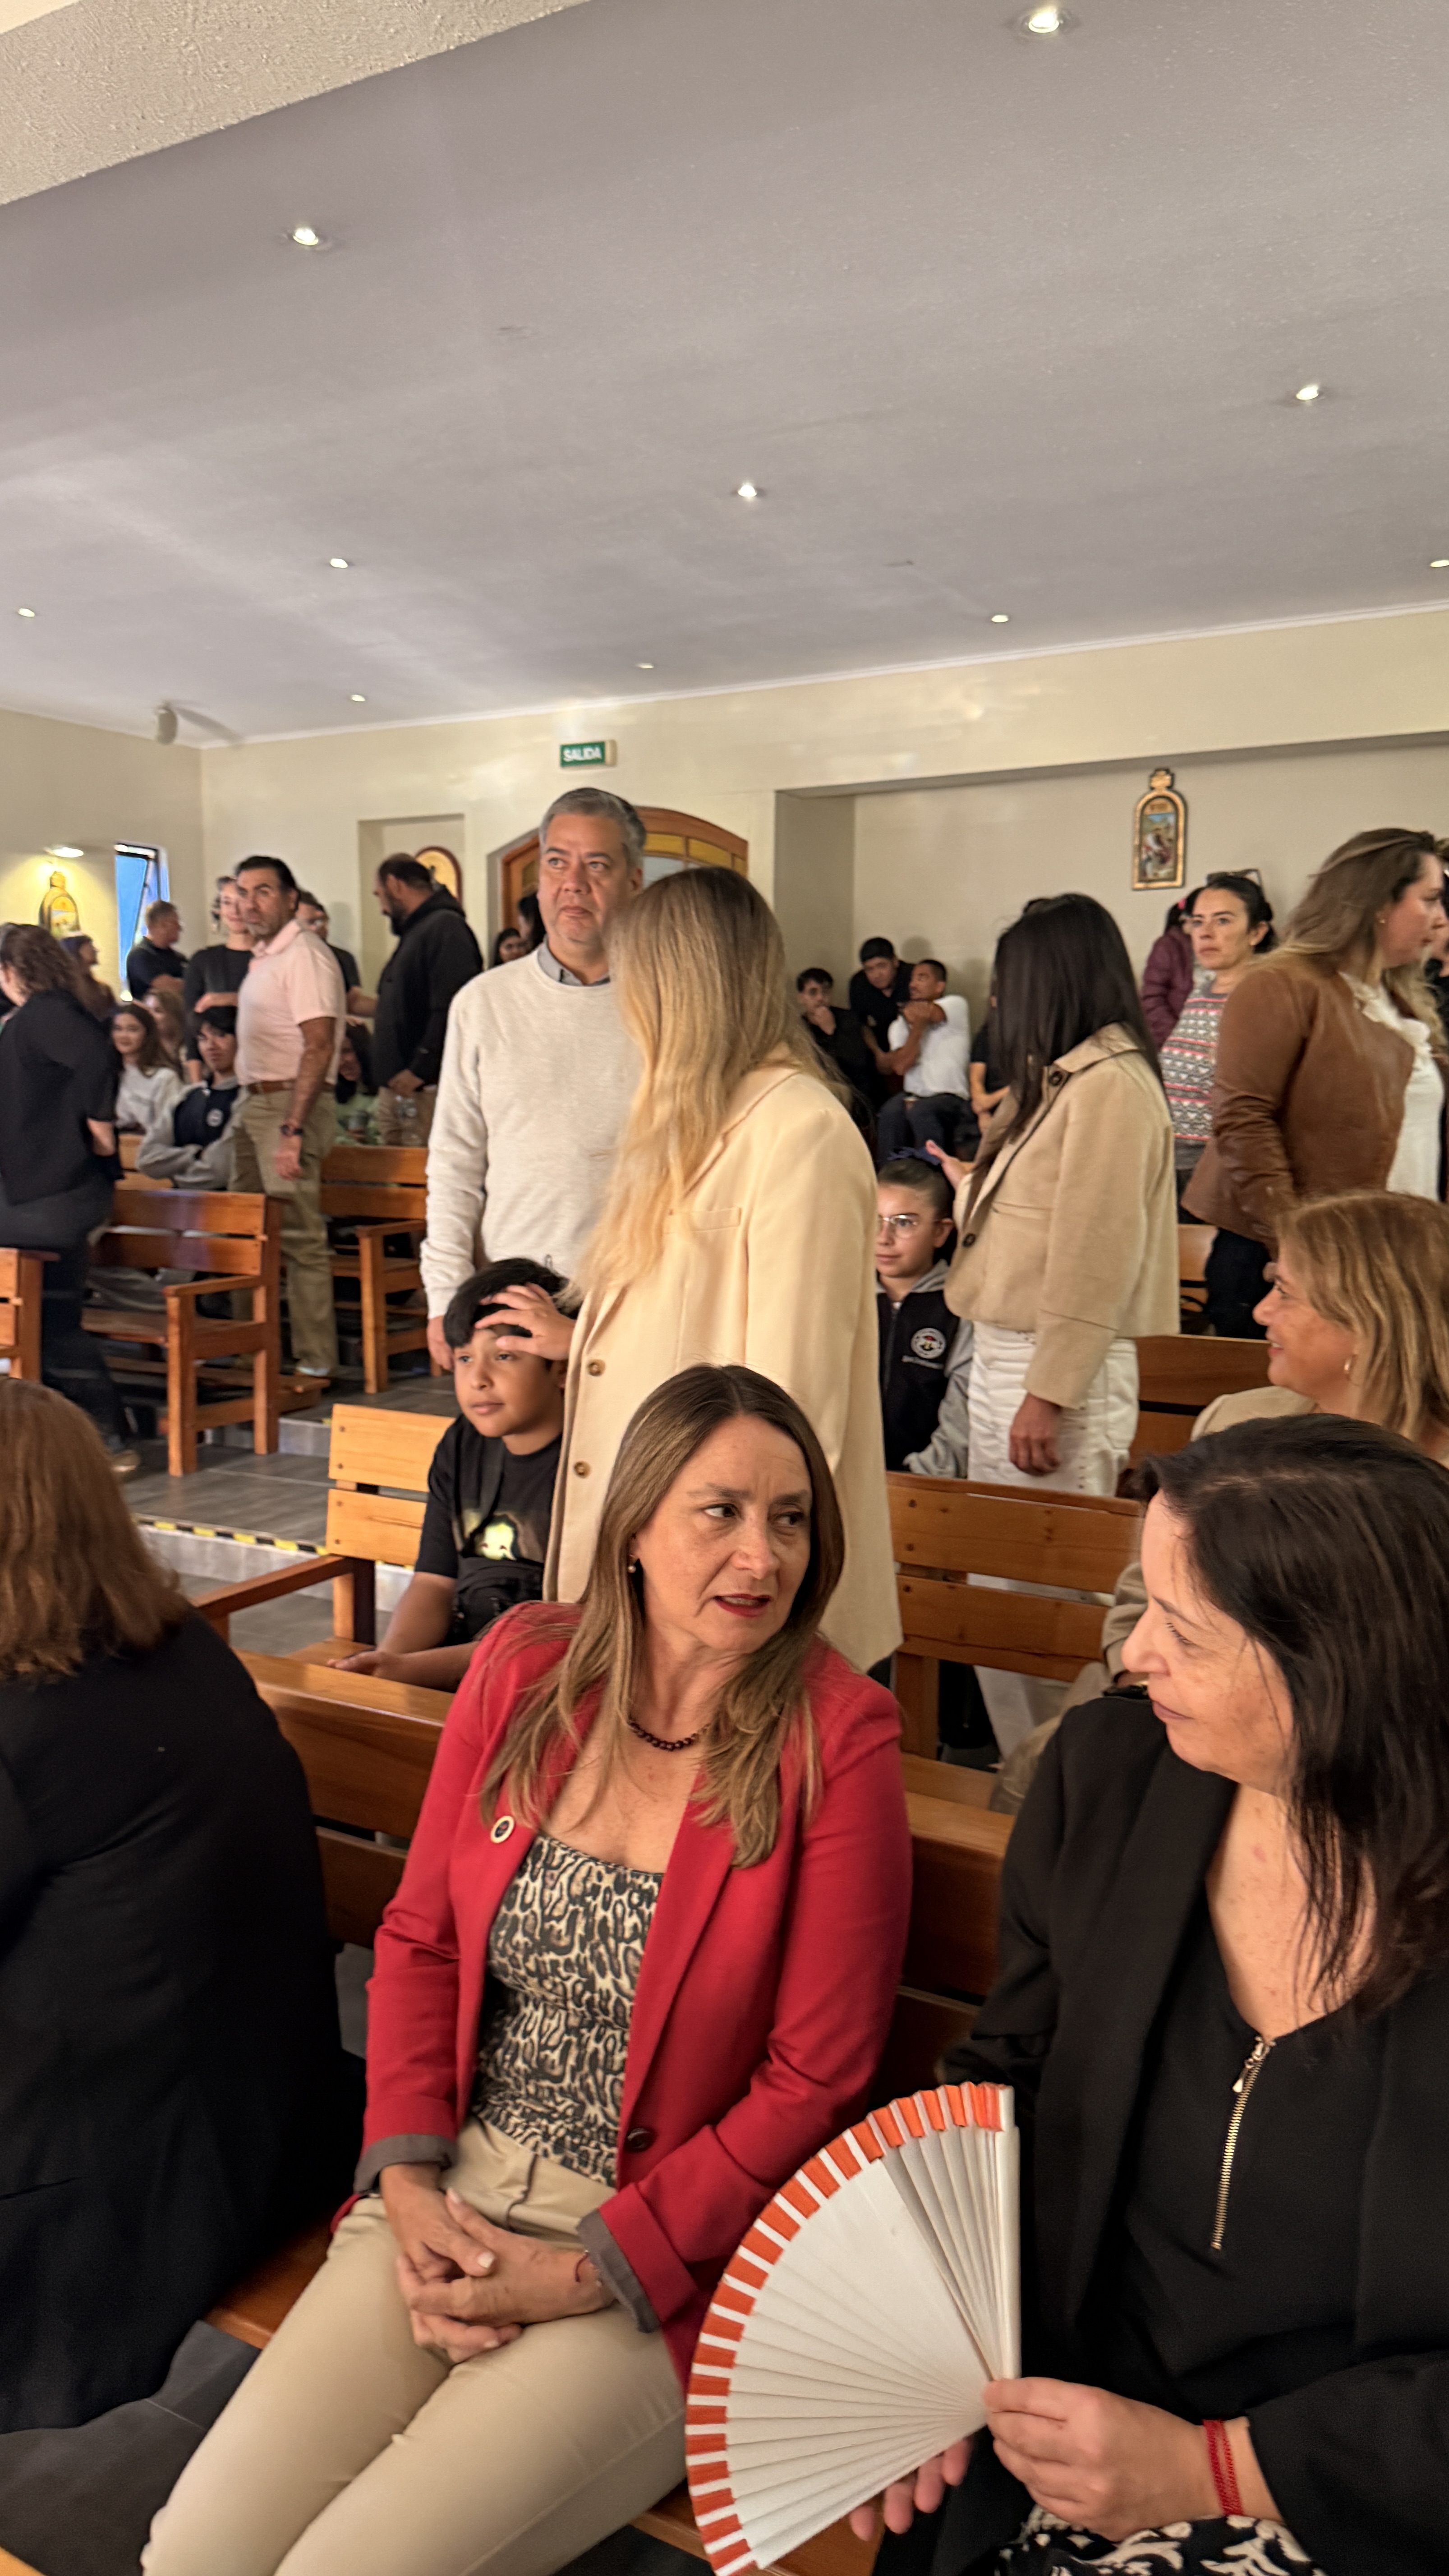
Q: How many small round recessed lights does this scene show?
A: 10